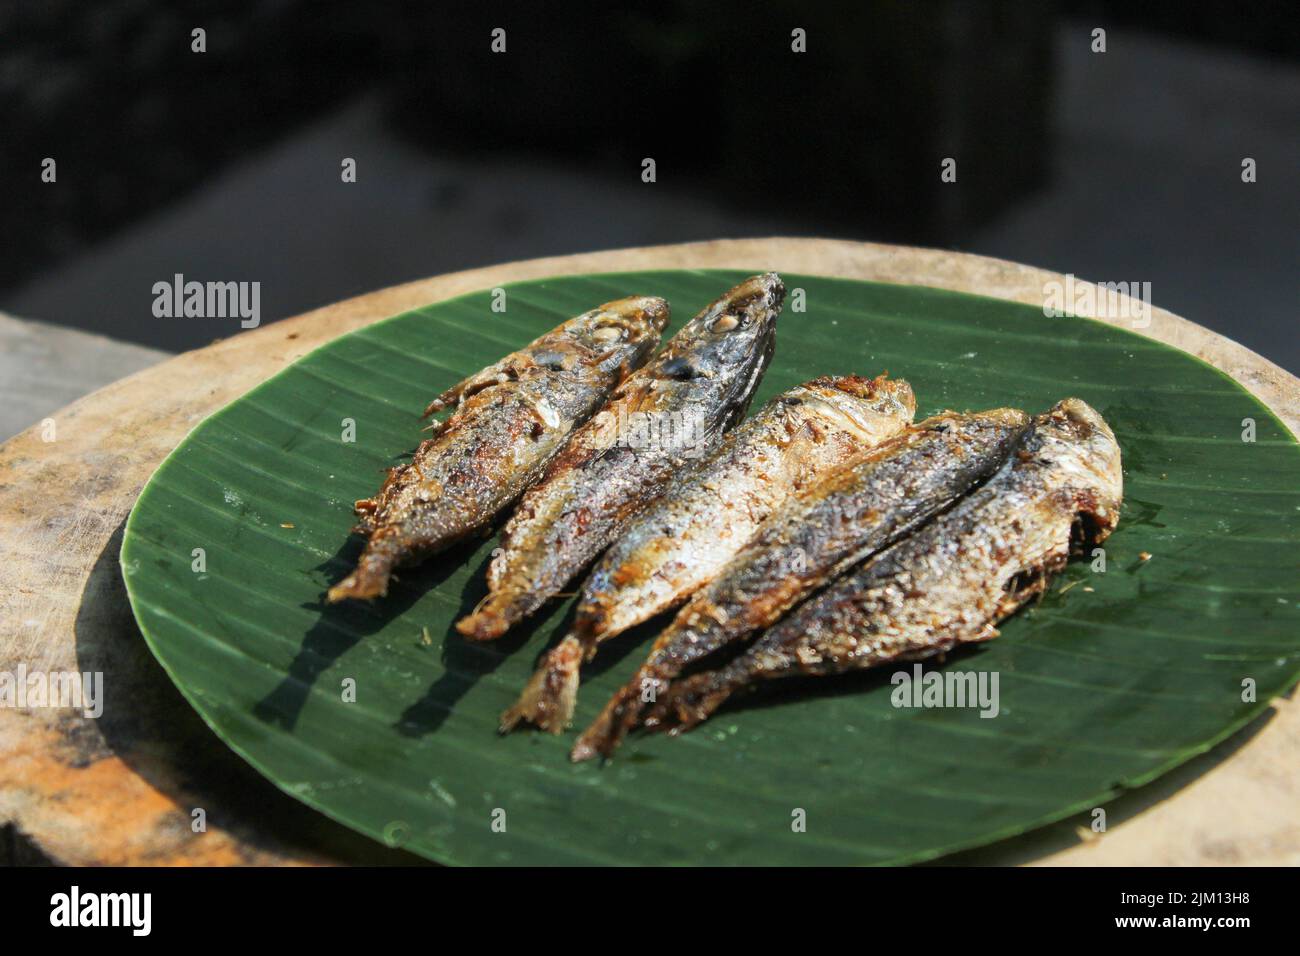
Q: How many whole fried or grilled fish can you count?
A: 5